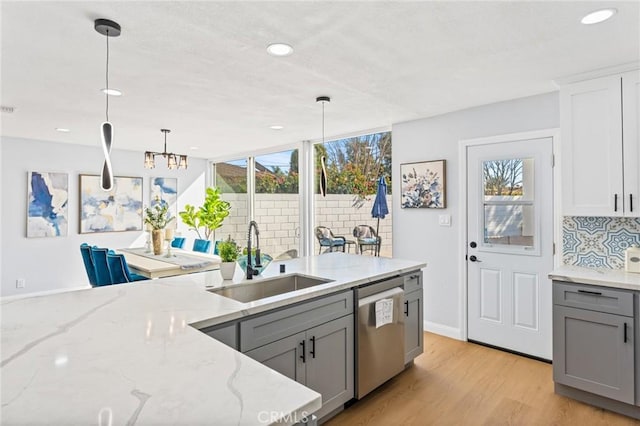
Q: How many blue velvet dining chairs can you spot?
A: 6